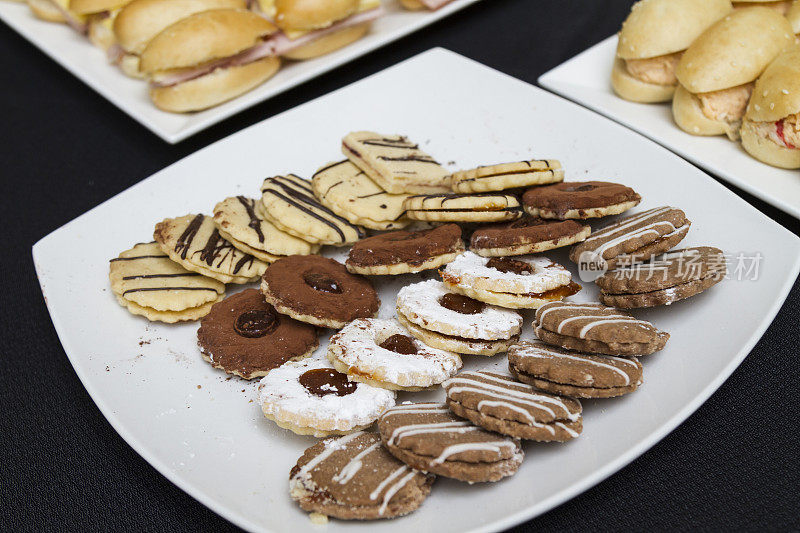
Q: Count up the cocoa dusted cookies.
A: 5